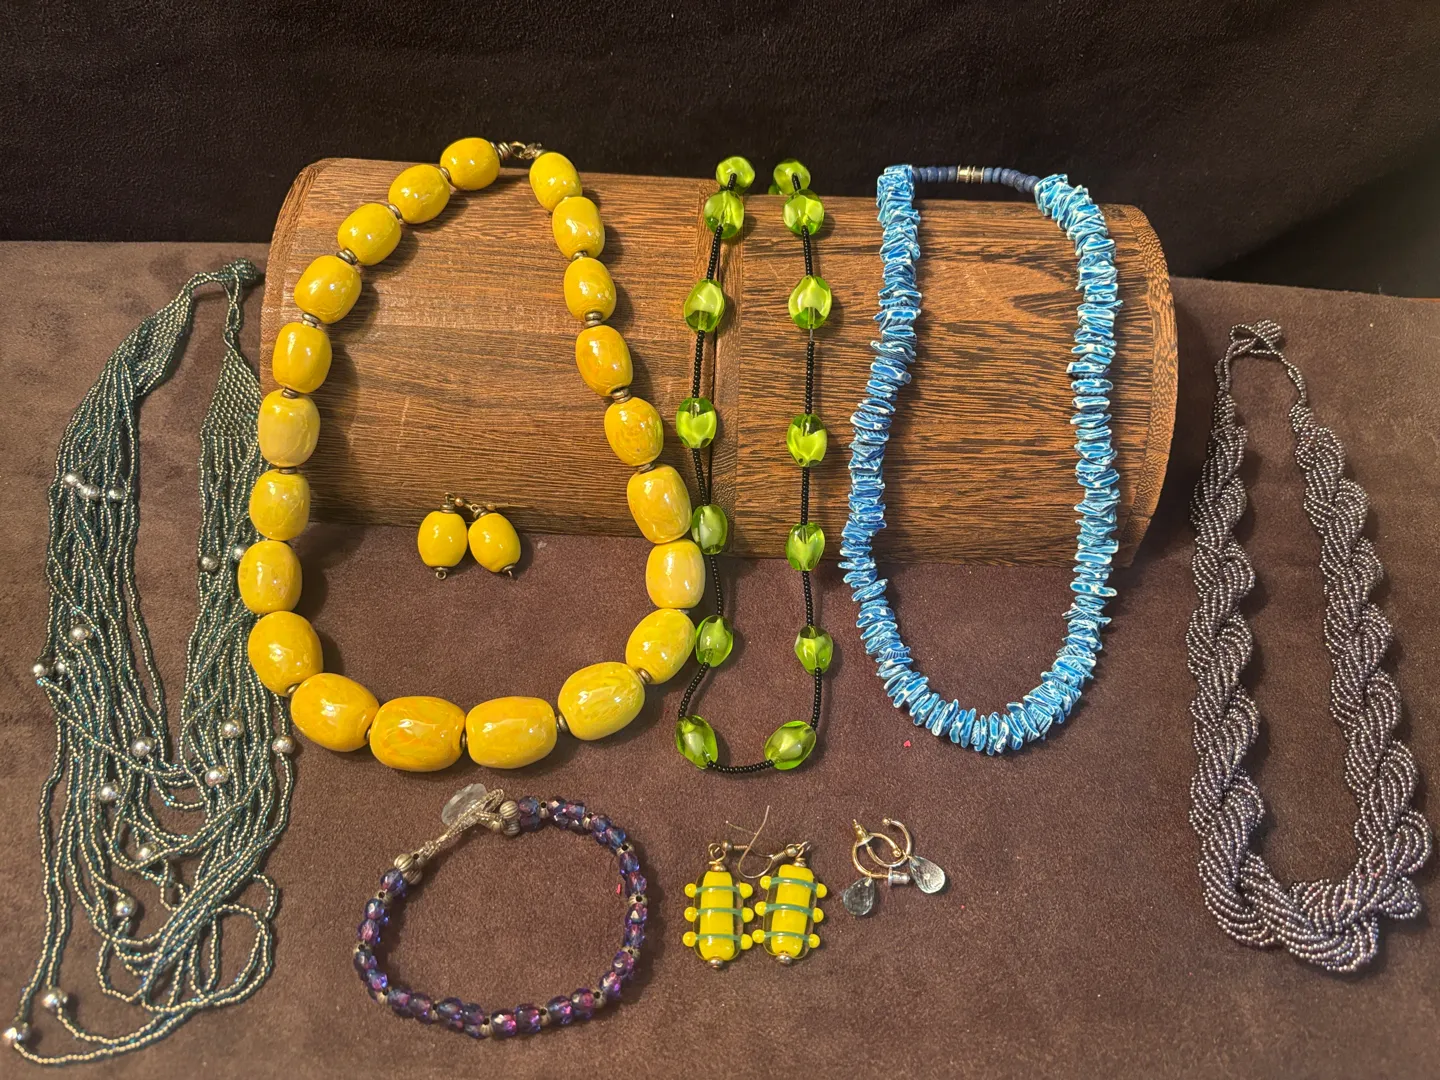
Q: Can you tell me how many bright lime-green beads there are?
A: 14